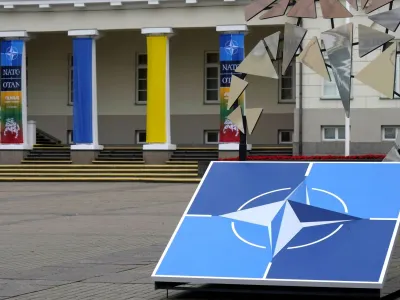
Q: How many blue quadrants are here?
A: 4